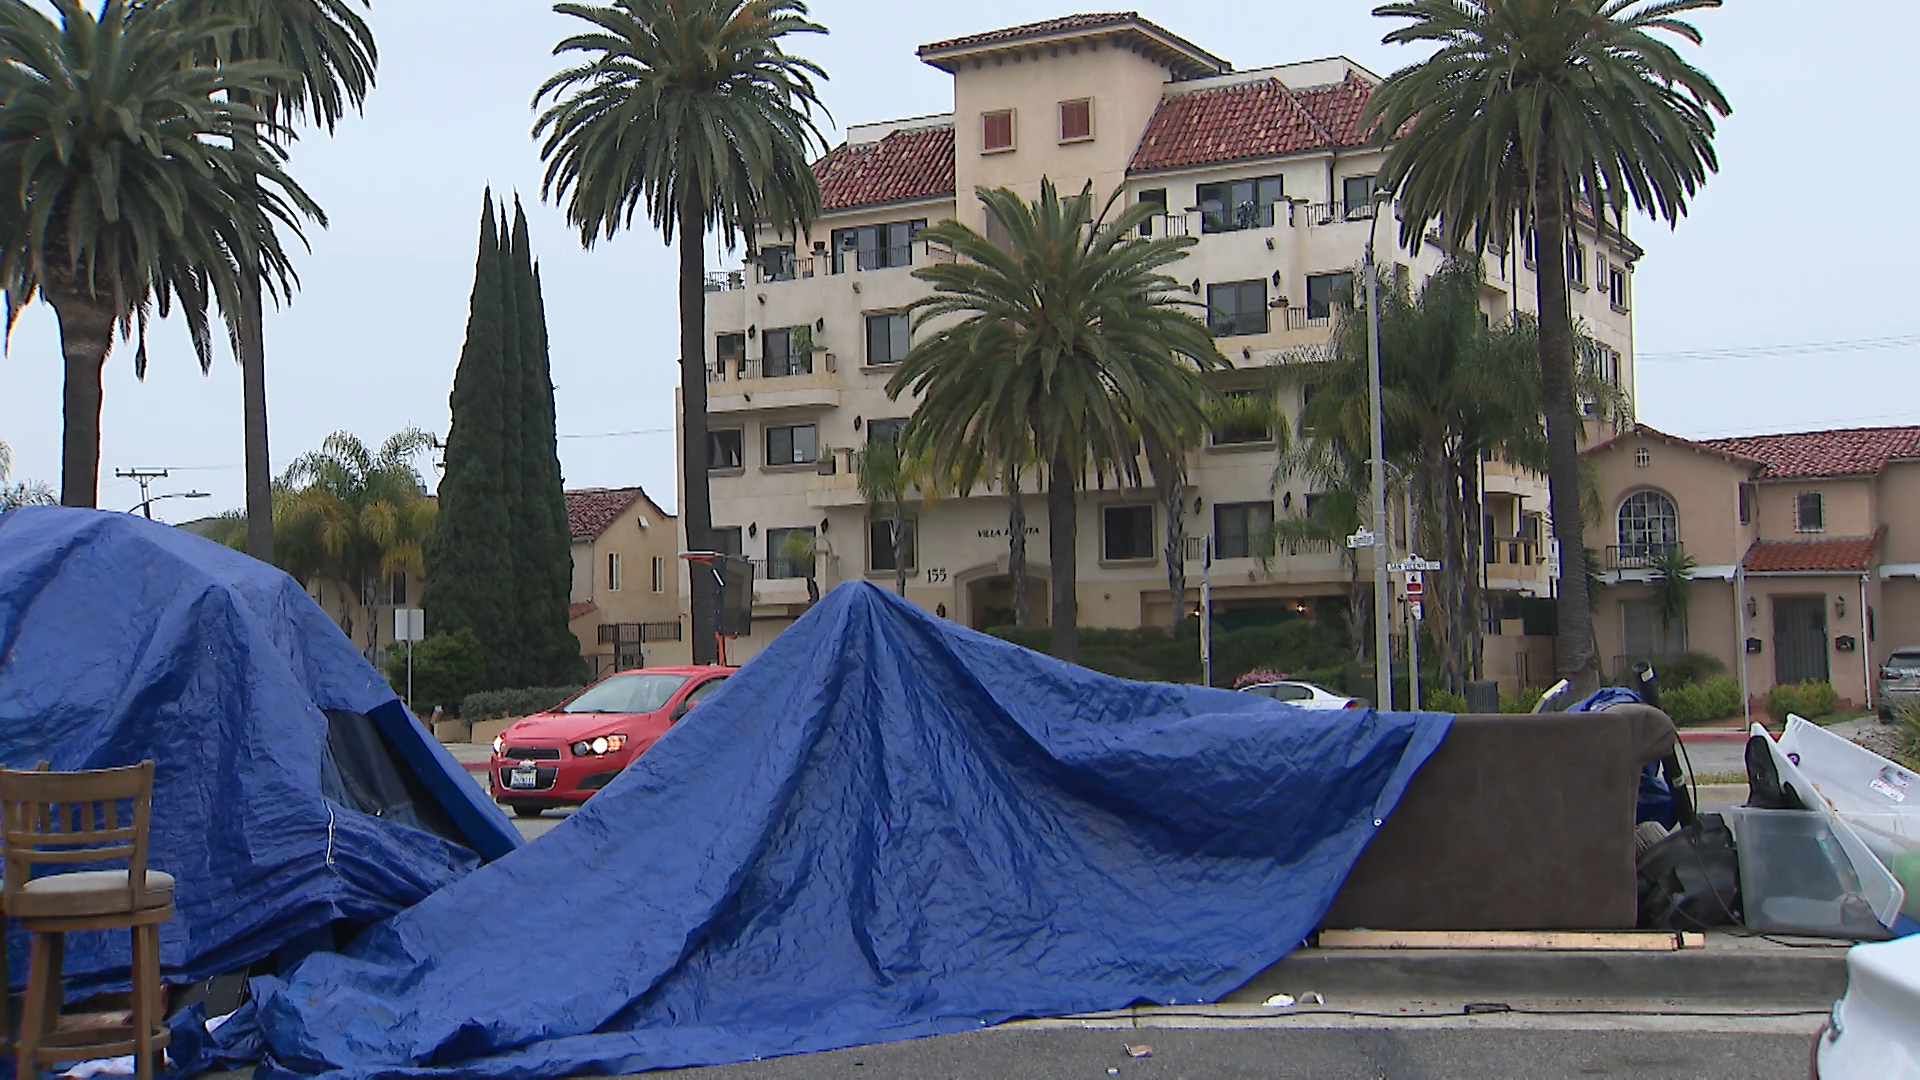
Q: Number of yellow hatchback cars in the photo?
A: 0